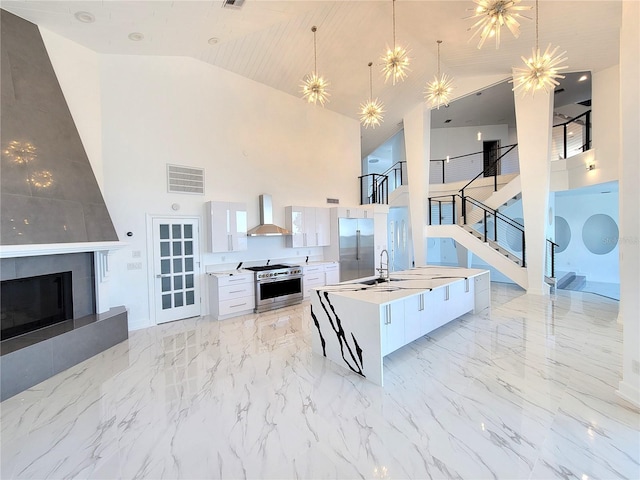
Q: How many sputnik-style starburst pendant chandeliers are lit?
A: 6